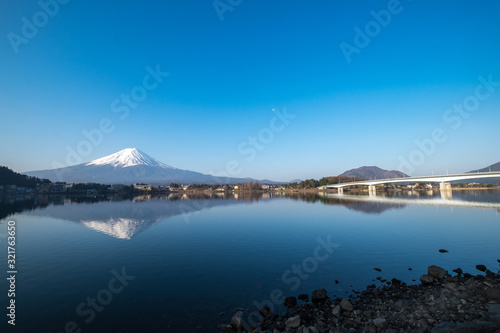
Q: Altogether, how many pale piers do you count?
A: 3